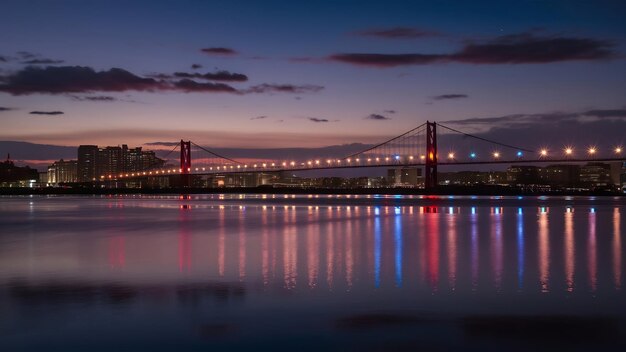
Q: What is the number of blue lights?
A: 3